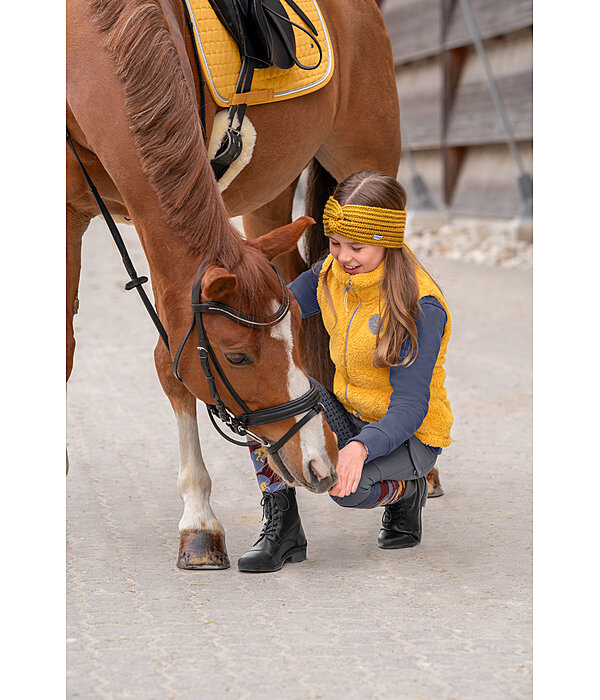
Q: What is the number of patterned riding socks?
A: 2